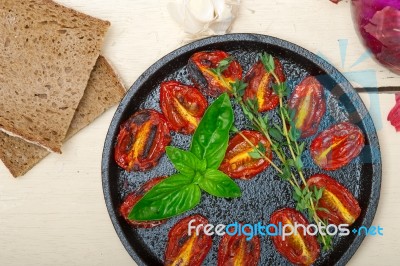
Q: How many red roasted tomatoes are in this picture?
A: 12